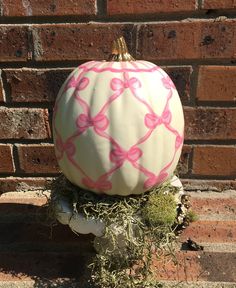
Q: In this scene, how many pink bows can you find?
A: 10